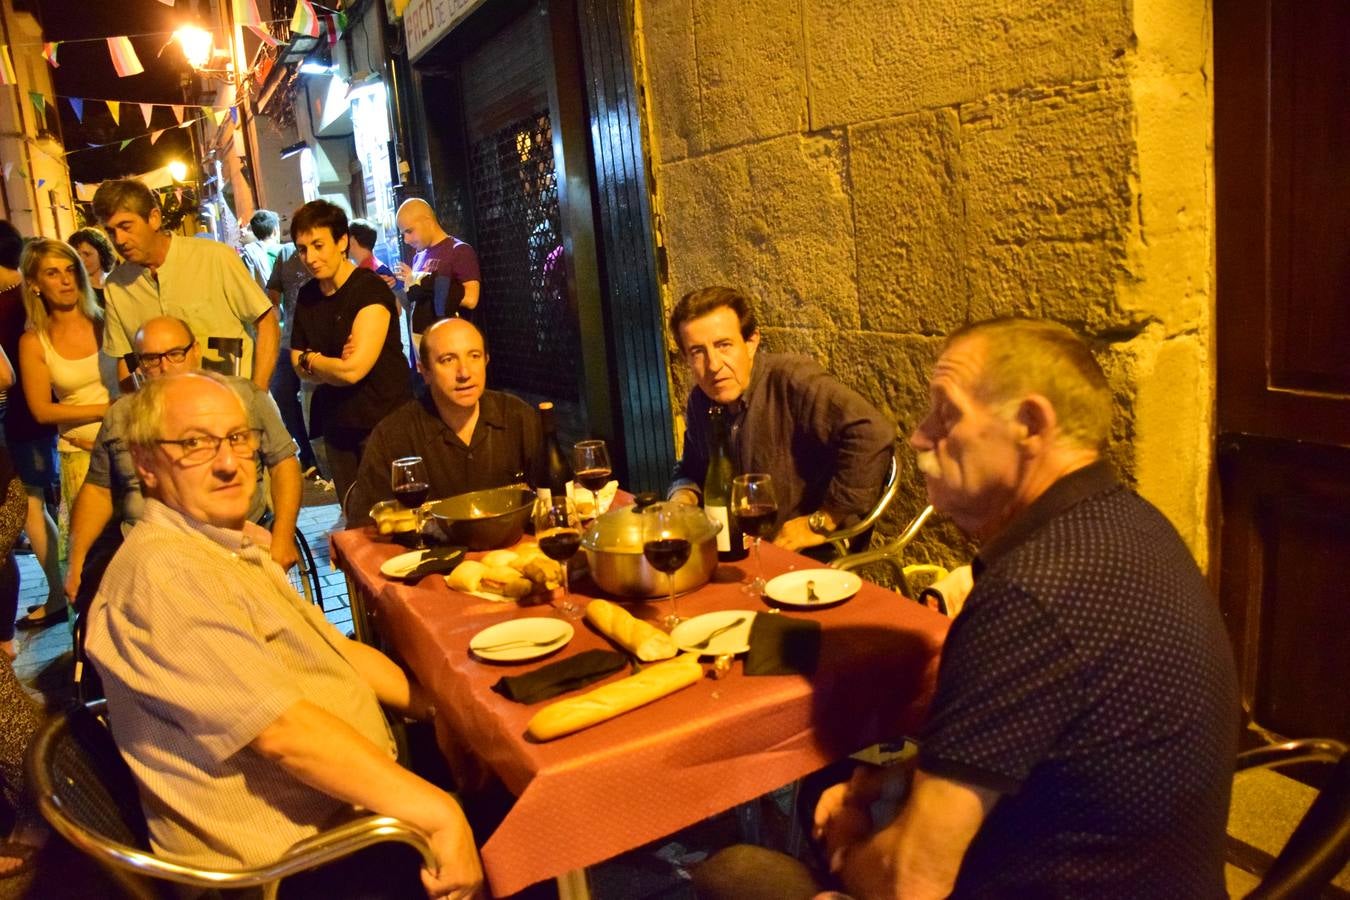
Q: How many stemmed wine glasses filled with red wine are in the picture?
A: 5